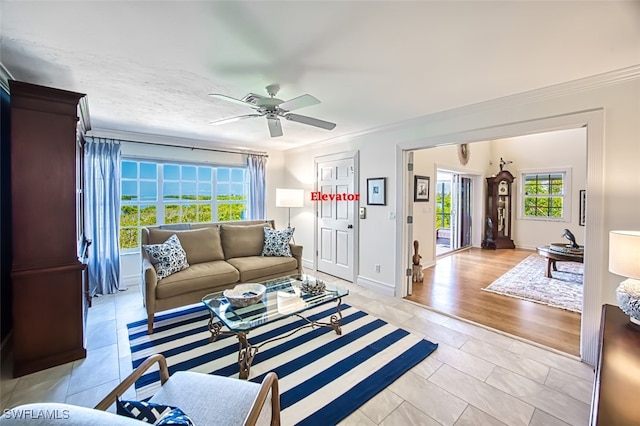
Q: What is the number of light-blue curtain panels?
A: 2